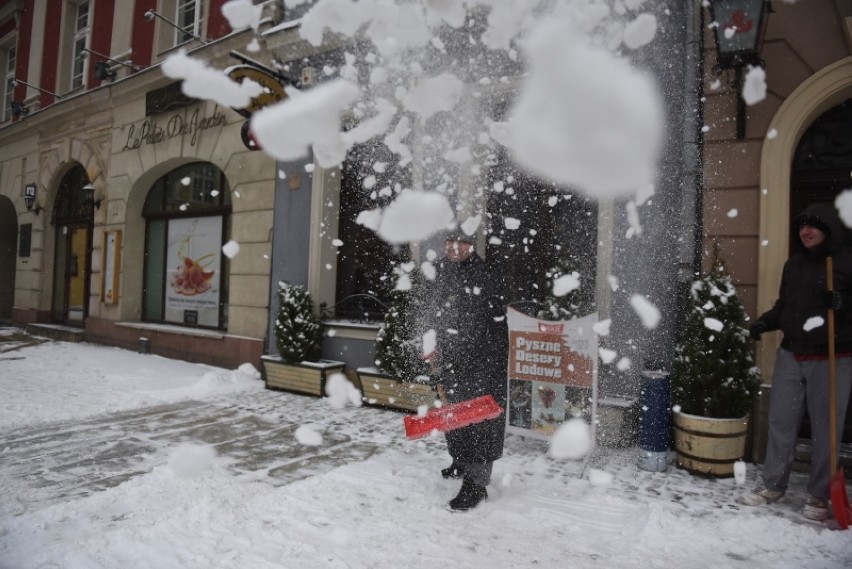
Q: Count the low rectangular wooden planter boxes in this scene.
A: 2